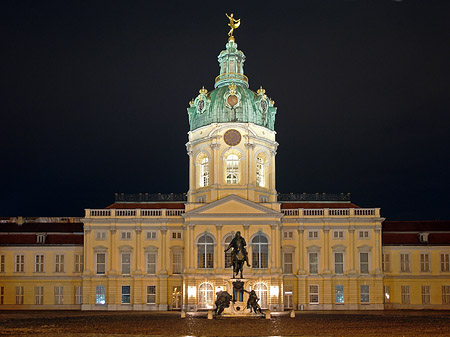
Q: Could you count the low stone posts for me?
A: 4